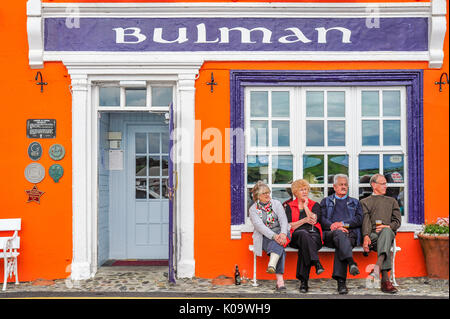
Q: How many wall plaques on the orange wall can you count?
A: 6